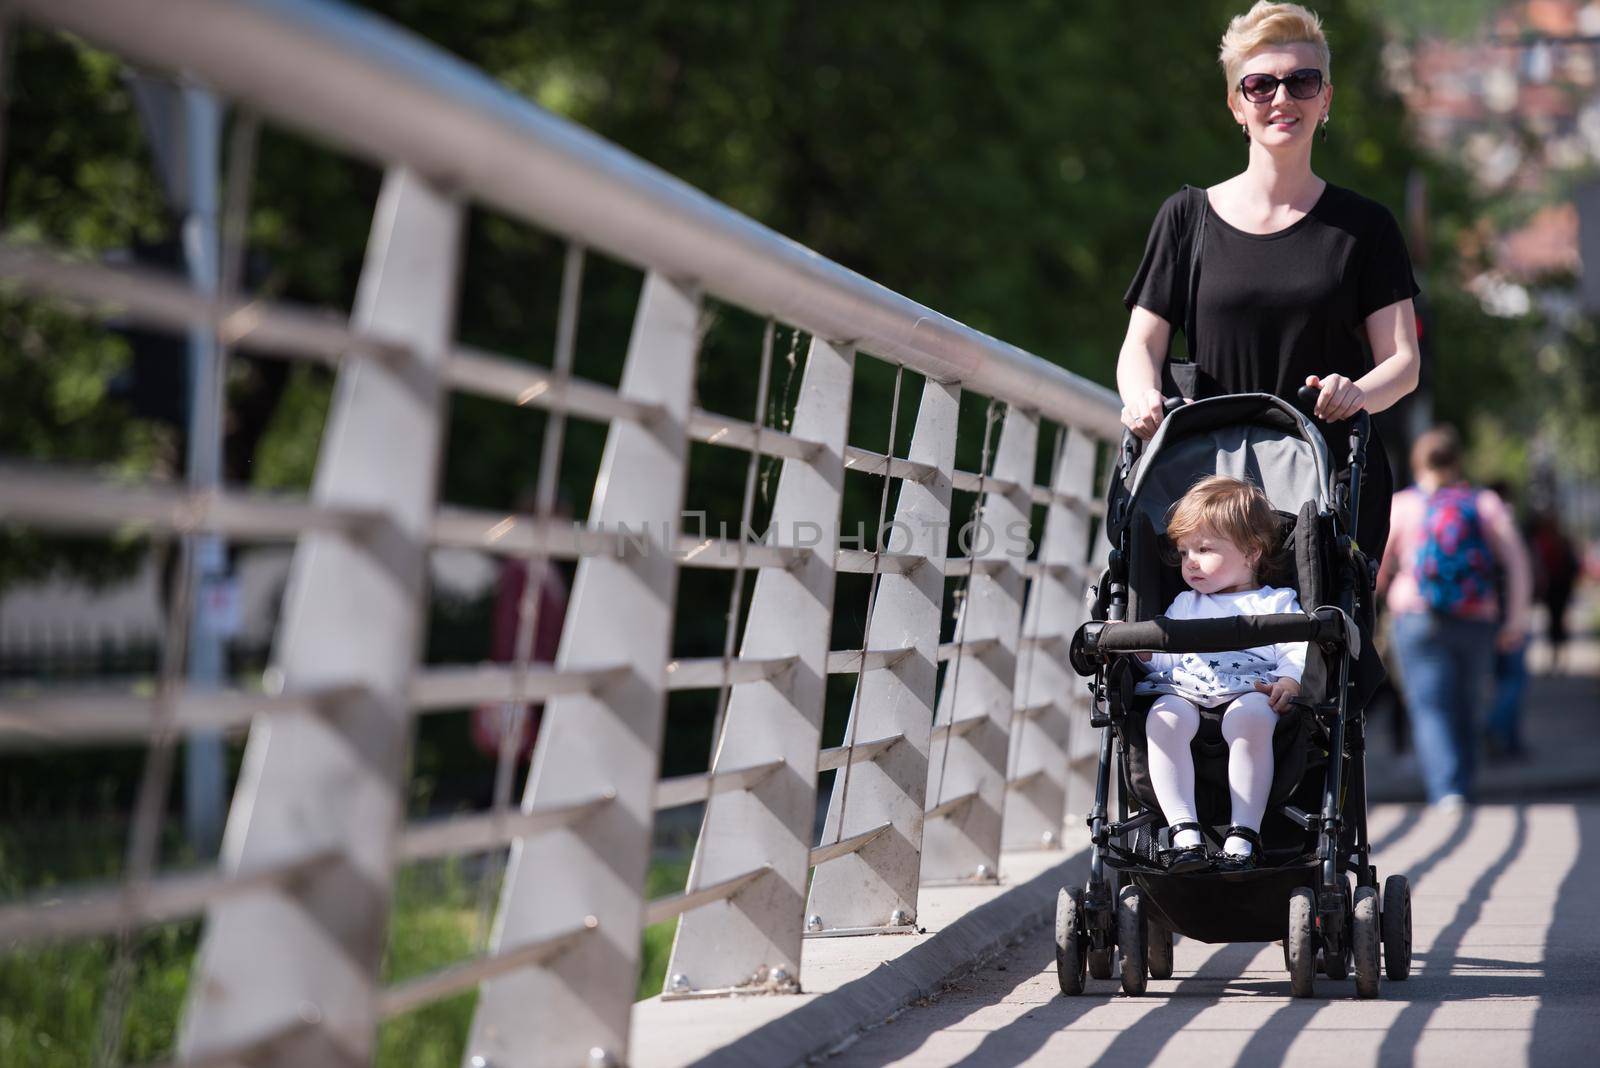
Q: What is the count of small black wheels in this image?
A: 8